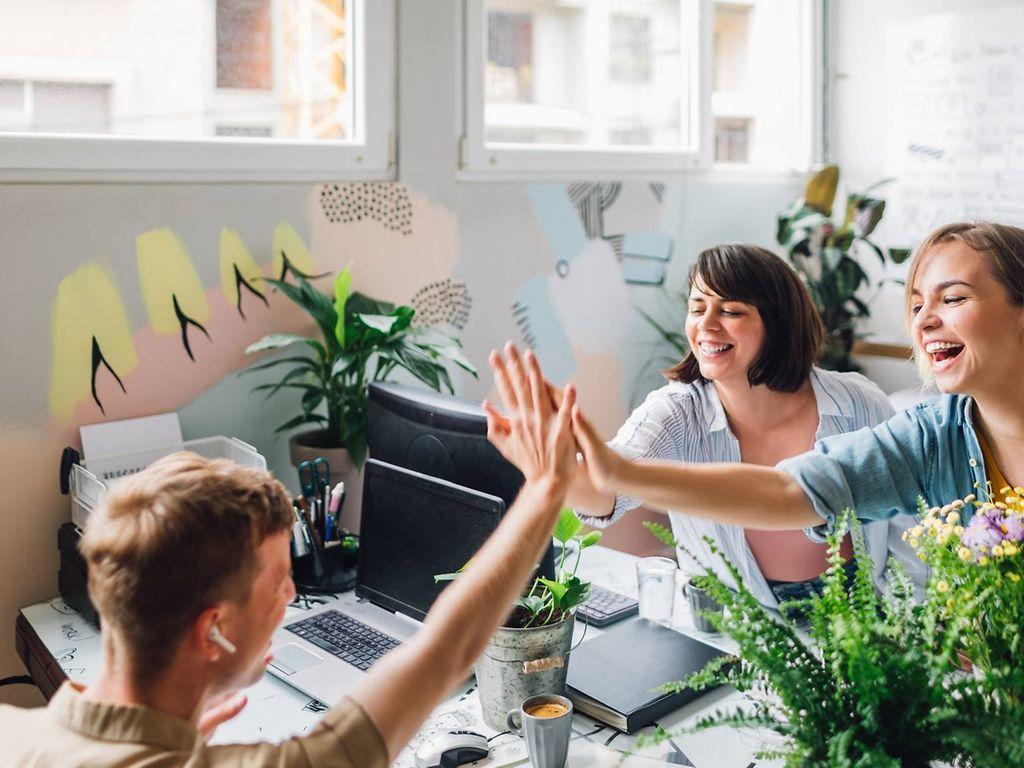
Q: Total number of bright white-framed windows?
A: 2